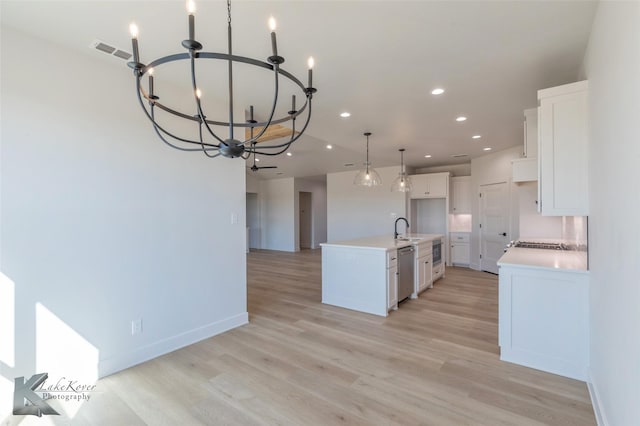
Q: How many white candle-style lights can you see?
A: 6